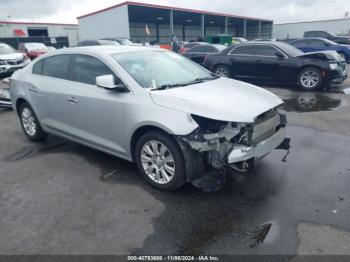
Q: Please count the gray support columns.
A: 5